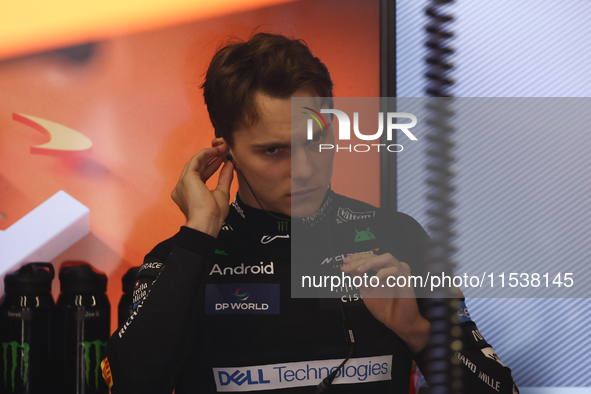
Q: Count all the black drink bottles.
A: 3